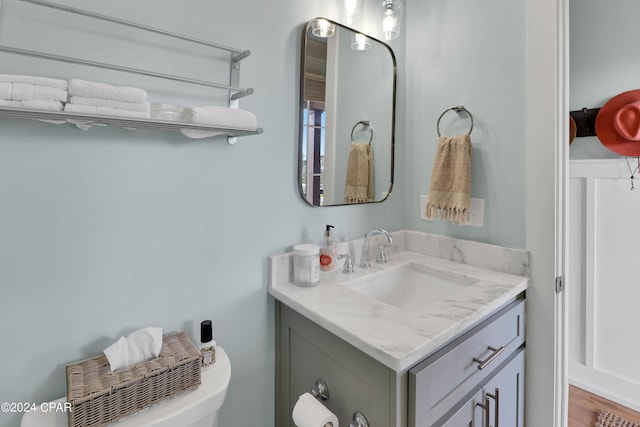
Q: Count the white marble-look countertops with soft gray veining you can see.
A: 1